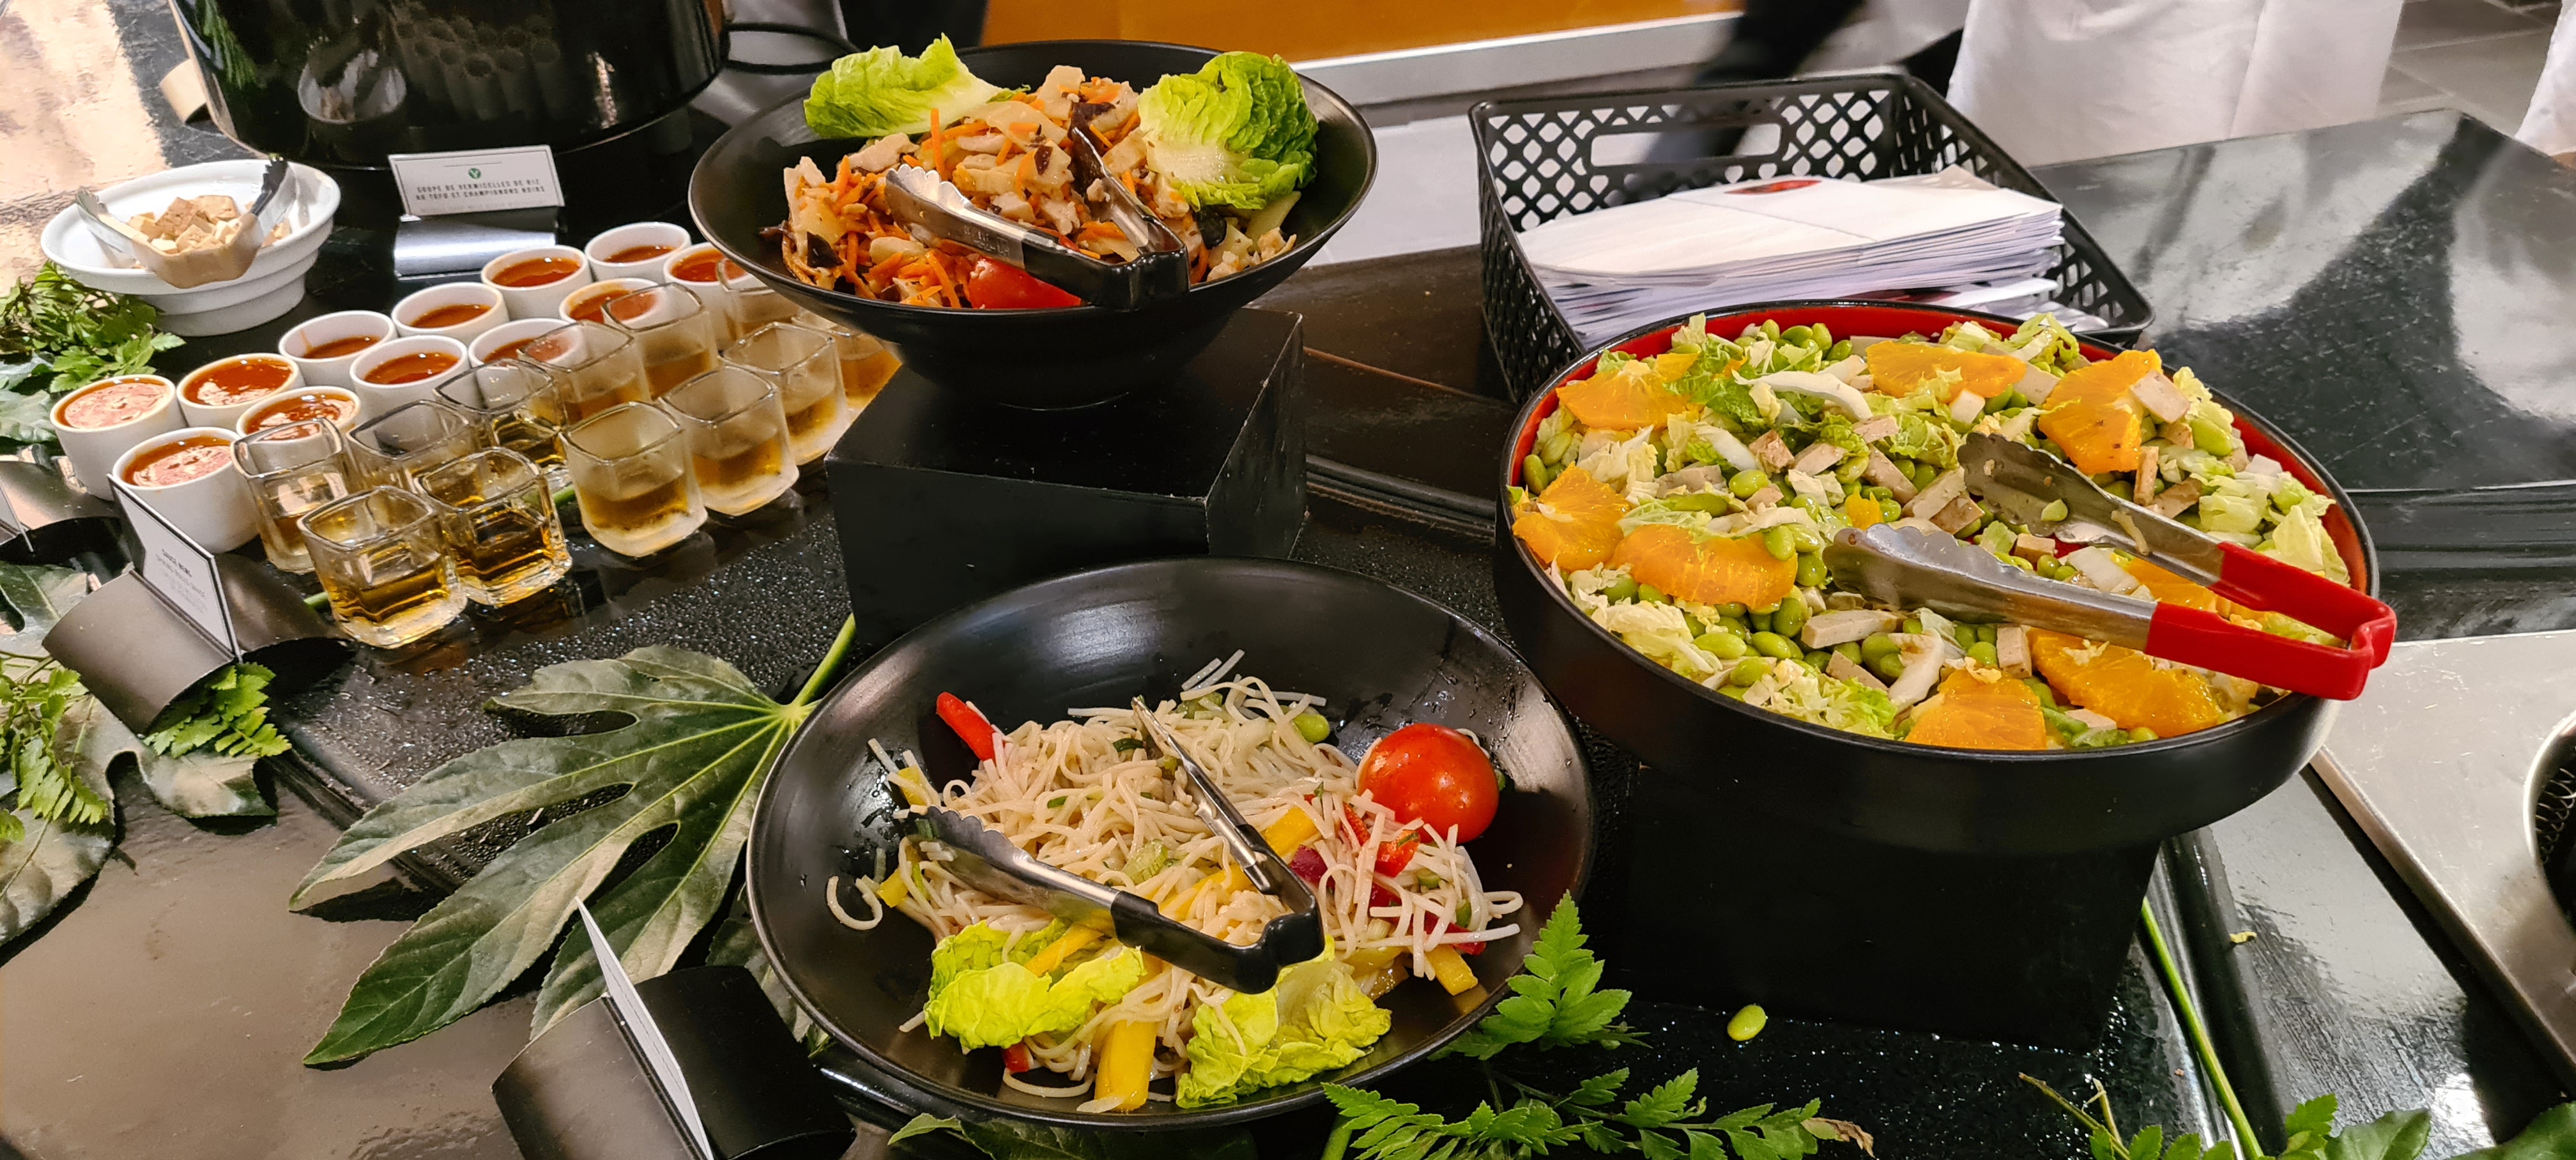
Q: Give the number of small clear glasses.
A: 12